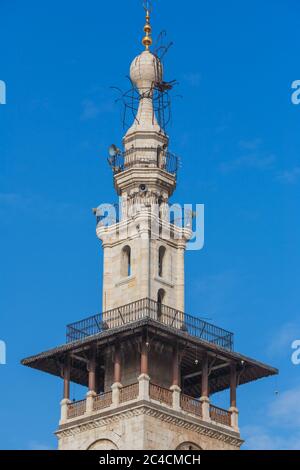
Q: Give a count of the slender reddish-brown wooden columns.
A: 7